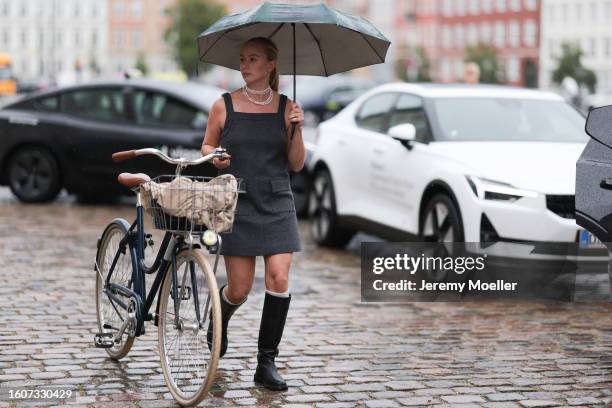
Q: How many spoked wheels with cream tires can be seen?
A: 2